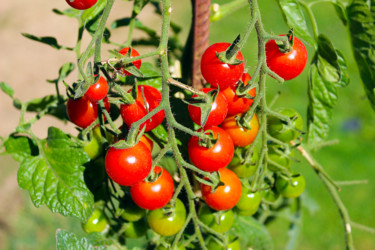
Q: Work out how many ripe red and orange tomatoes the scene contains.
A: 15